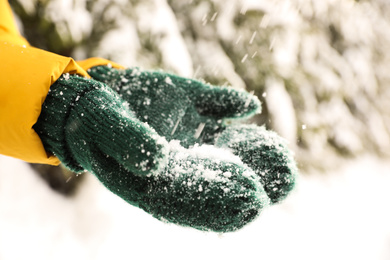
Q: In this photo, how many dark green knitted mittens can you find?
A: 2